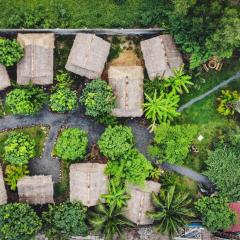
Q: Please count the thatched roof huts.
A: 9